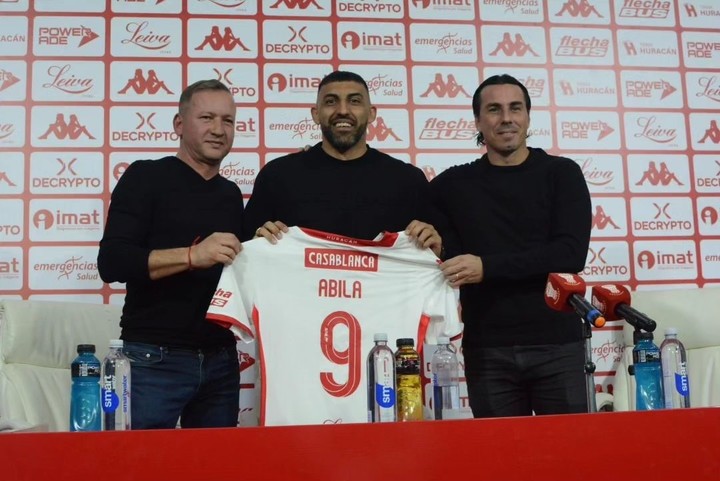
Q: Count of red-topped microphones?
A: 2